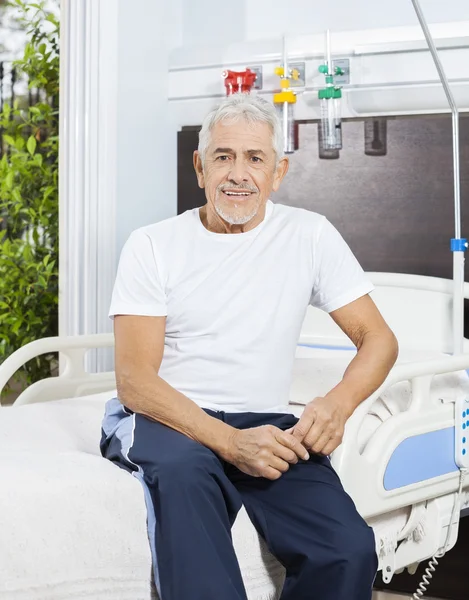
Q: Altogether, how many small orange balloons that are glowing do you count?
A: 0